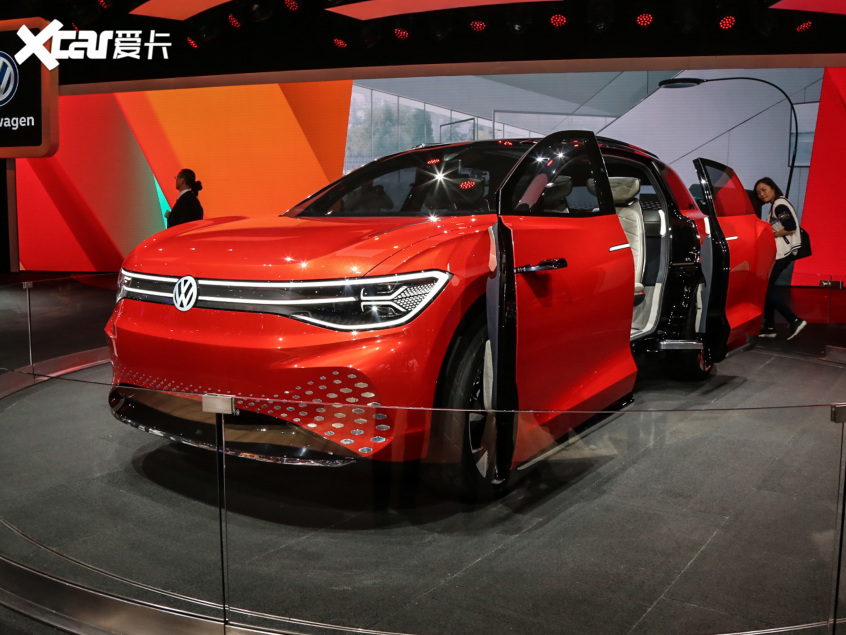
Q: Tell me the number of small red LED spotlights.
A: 12